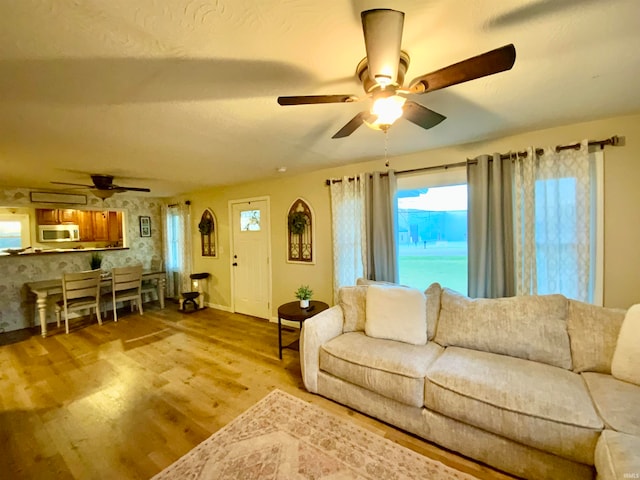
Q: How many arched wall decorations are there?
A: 2